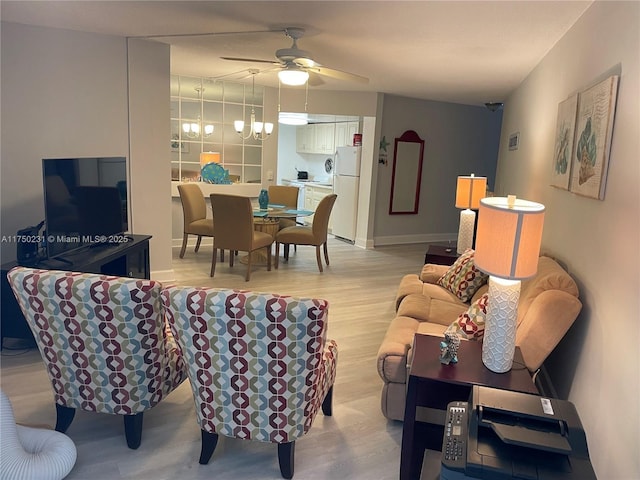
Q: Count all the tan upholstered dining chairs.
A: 4